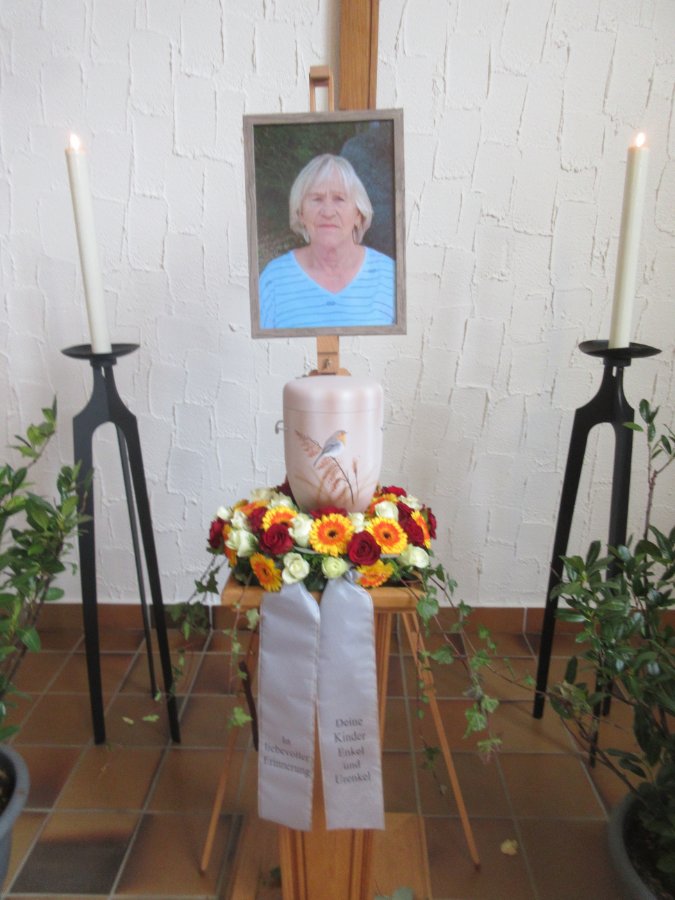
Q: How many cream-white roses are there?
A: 12